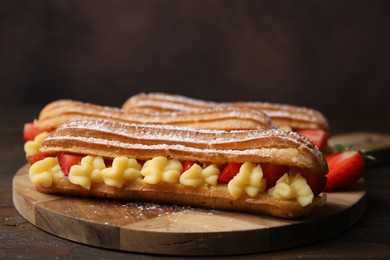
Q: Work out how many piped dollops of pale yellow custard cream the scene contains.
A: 8